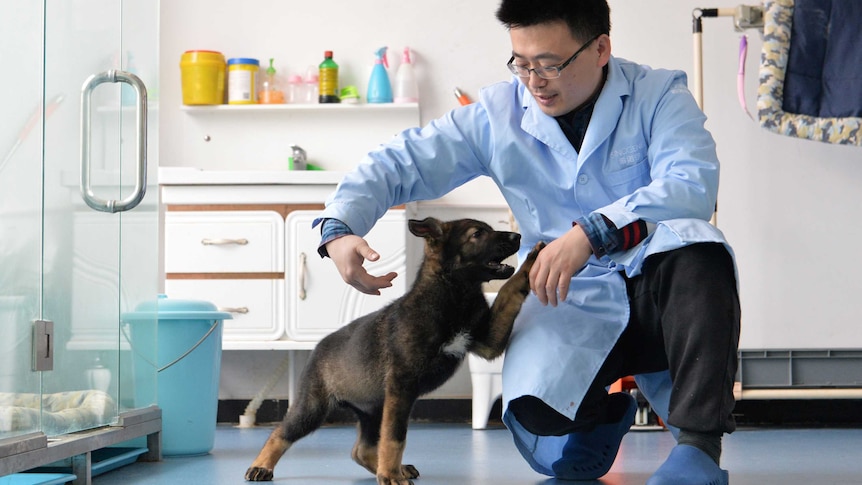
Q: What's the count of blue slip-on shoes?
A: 2